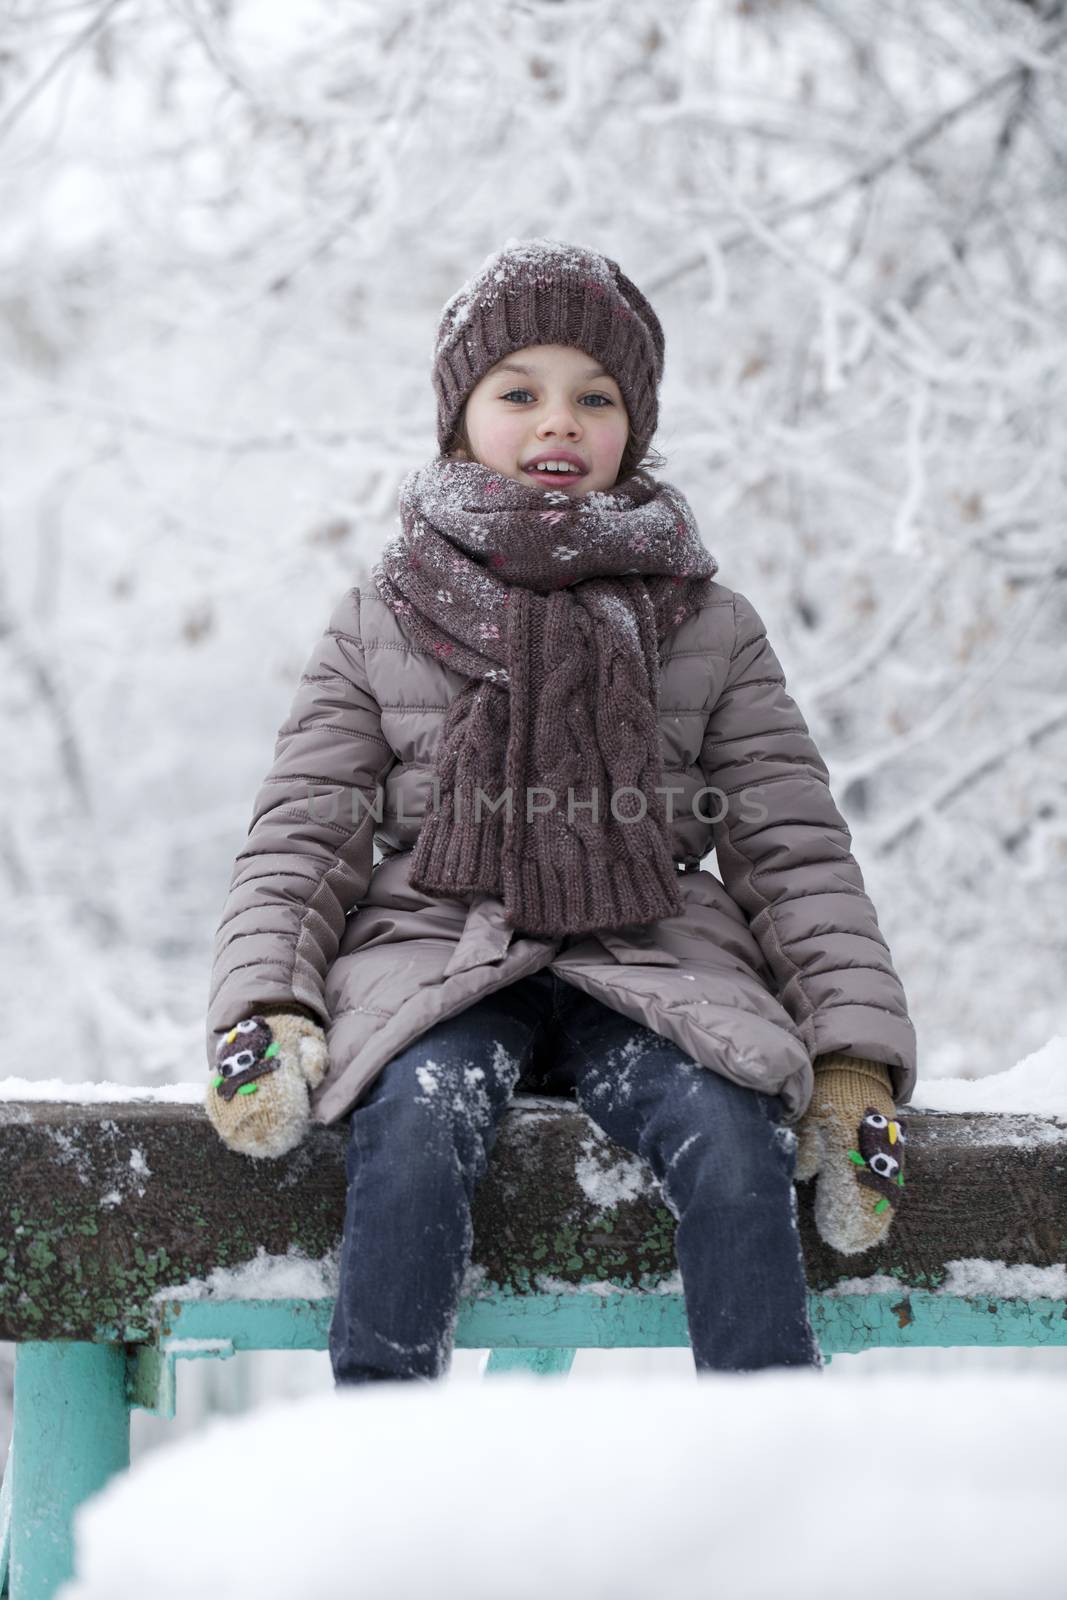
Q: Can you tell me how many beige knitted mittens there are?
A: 2